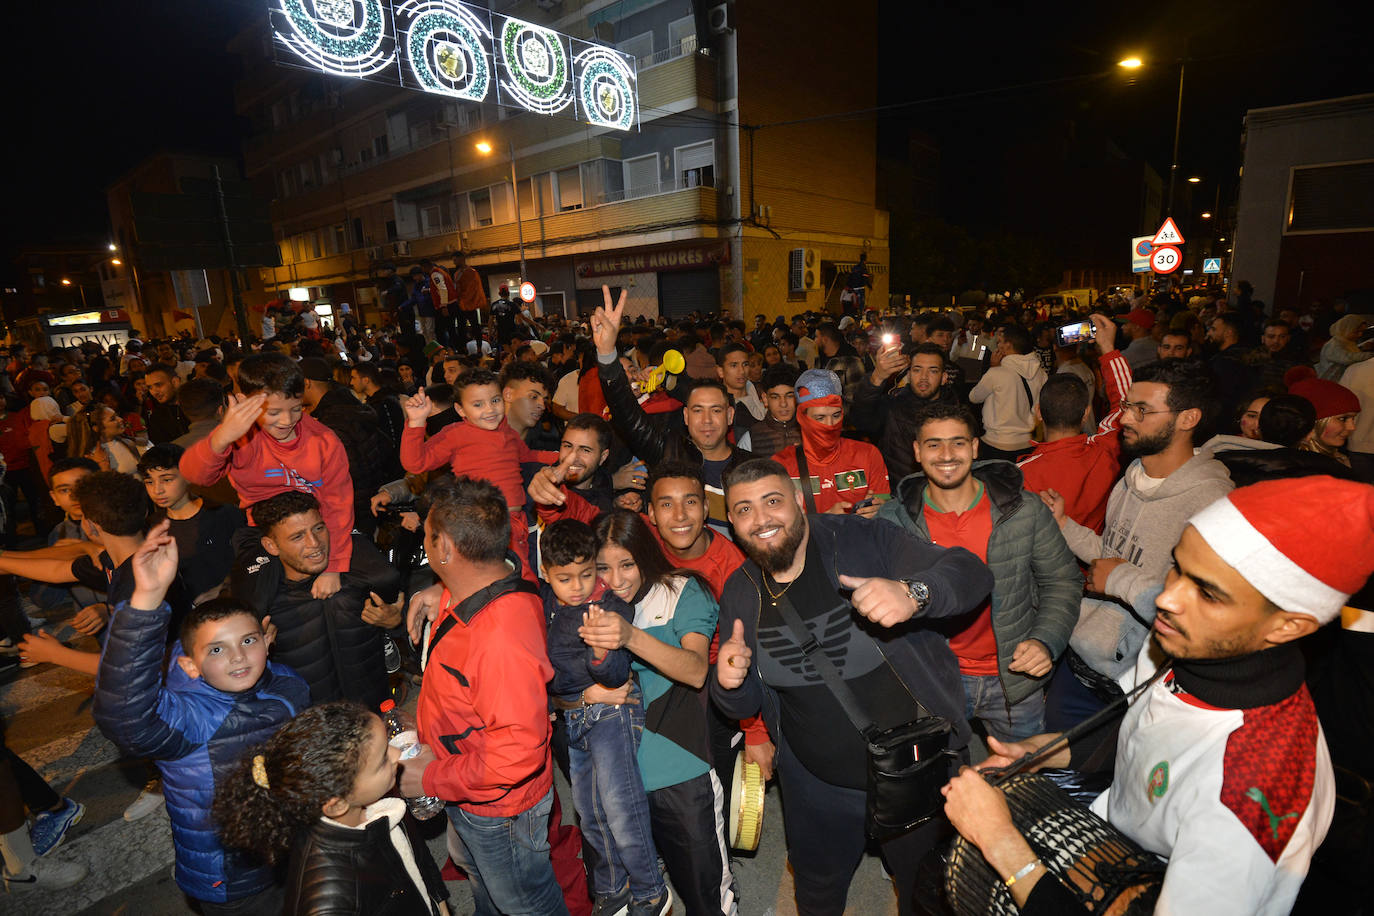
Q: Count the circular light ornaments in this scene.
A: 4